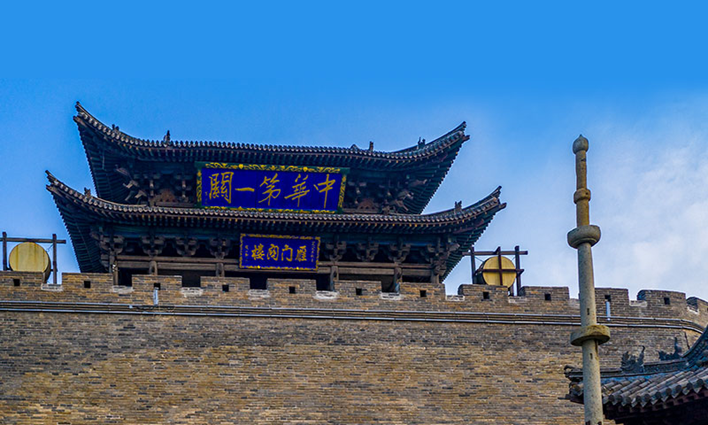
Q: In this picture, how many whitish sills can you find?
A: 11